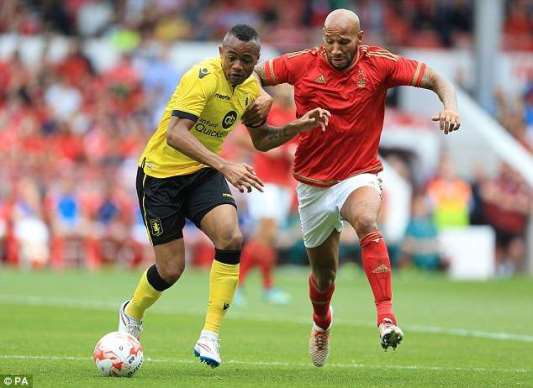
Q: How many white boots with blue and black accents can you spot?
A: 2